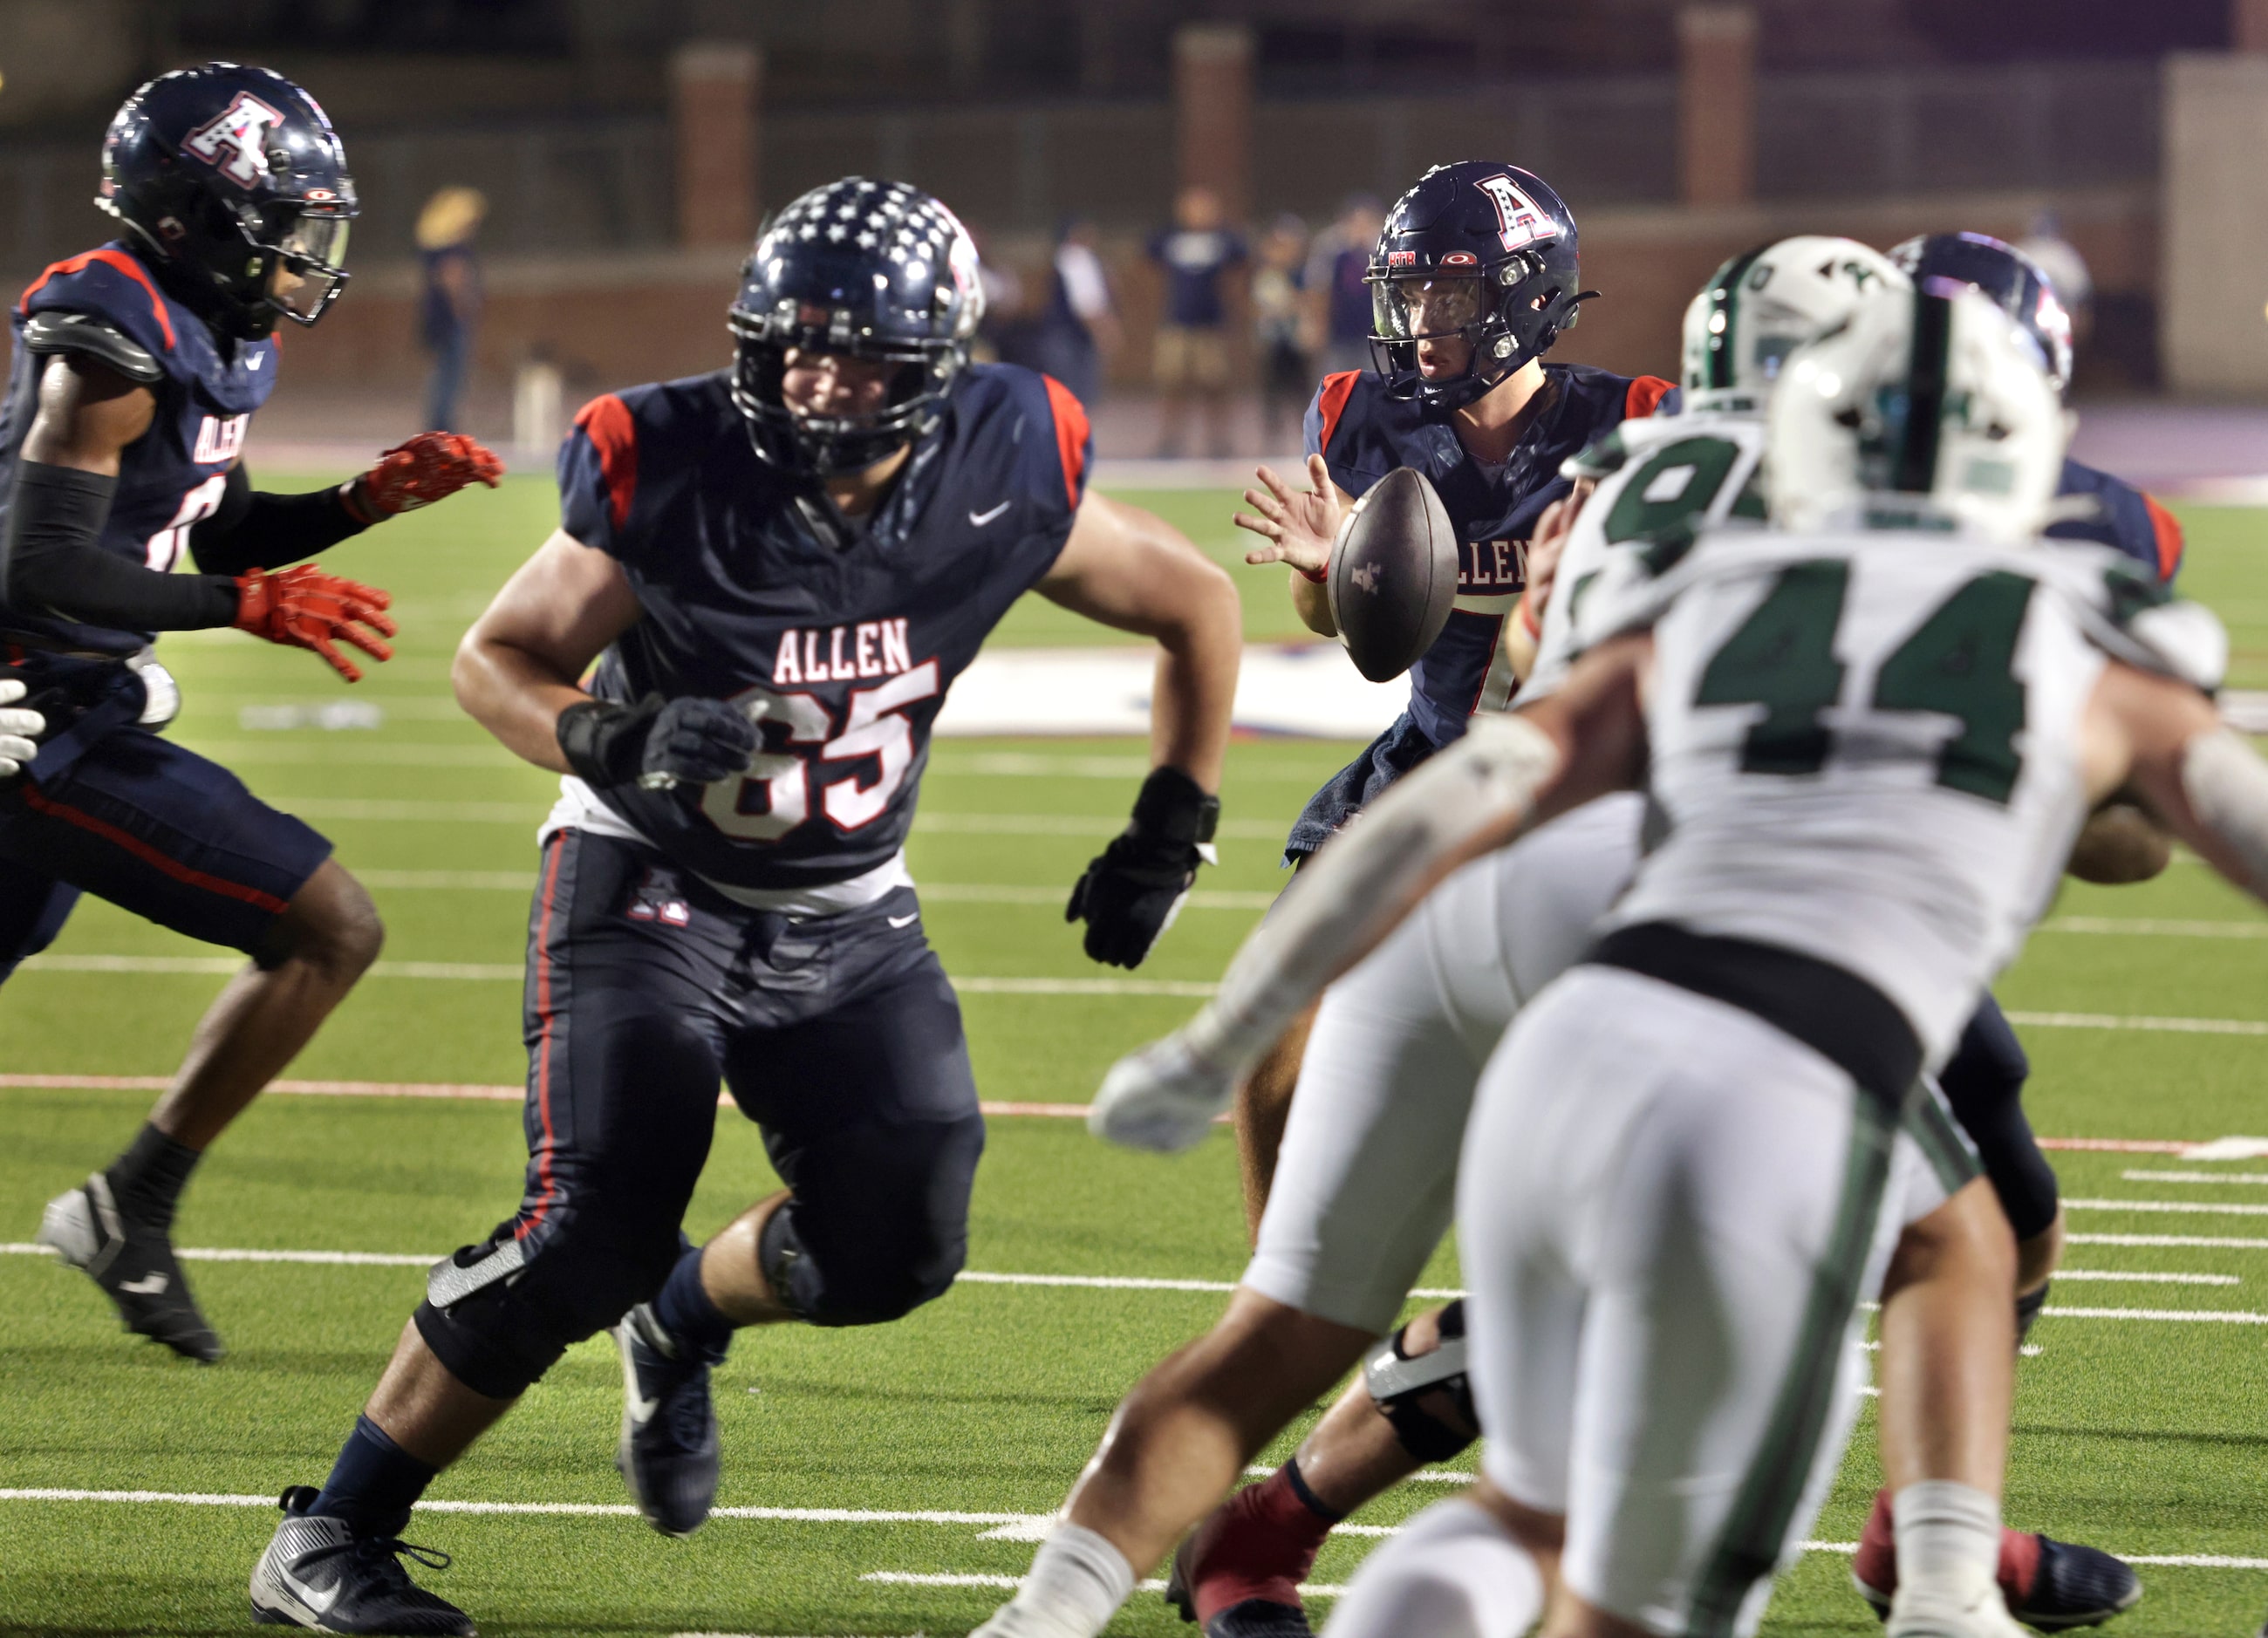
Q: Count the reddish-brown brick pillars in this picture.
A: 3